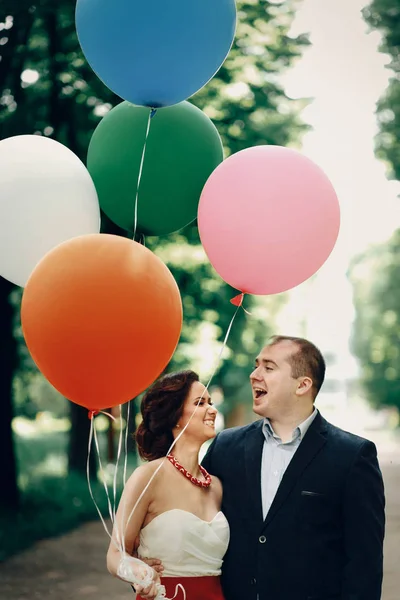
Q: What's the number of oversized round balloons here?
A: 5